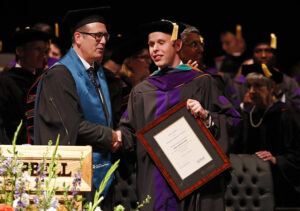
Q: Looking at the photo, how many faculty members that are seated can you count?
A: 0